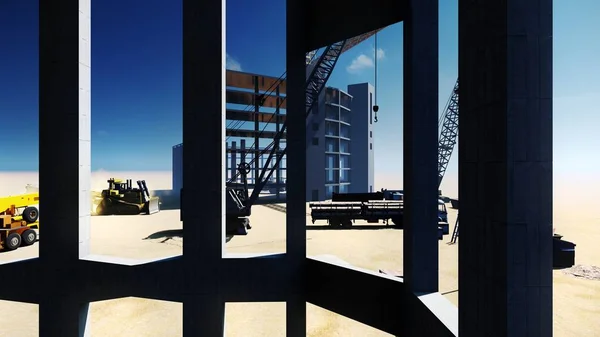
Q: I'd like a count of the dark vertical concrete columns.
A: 5